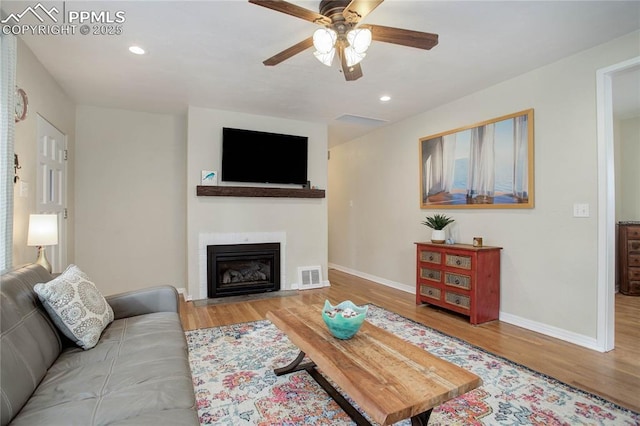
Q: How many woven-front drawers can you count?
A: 6